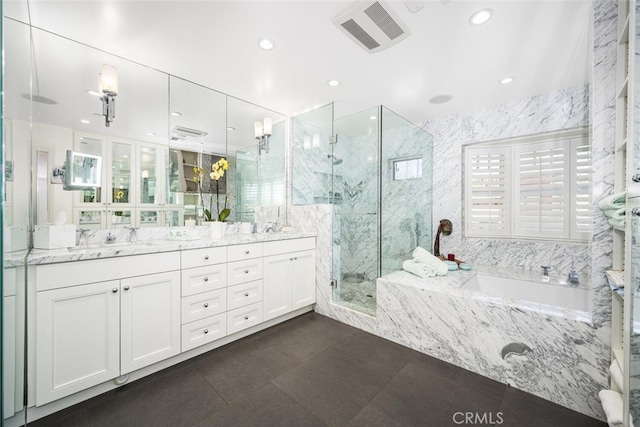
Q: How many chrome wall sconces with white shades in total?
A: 2